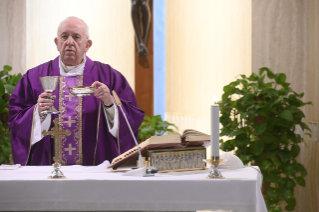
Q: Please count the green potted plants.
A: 3